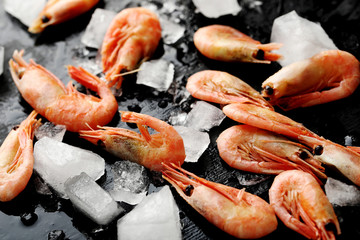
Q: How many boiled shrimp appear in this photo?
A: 13